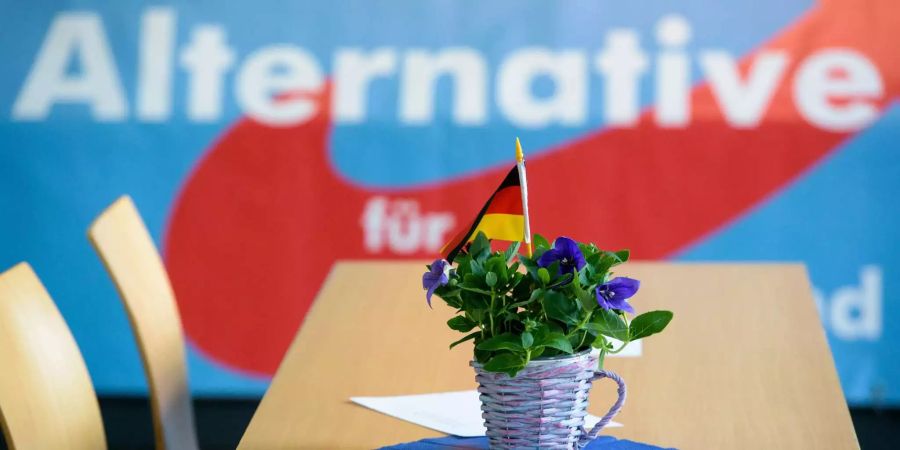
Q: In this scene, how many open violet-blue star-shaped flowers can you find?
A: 3